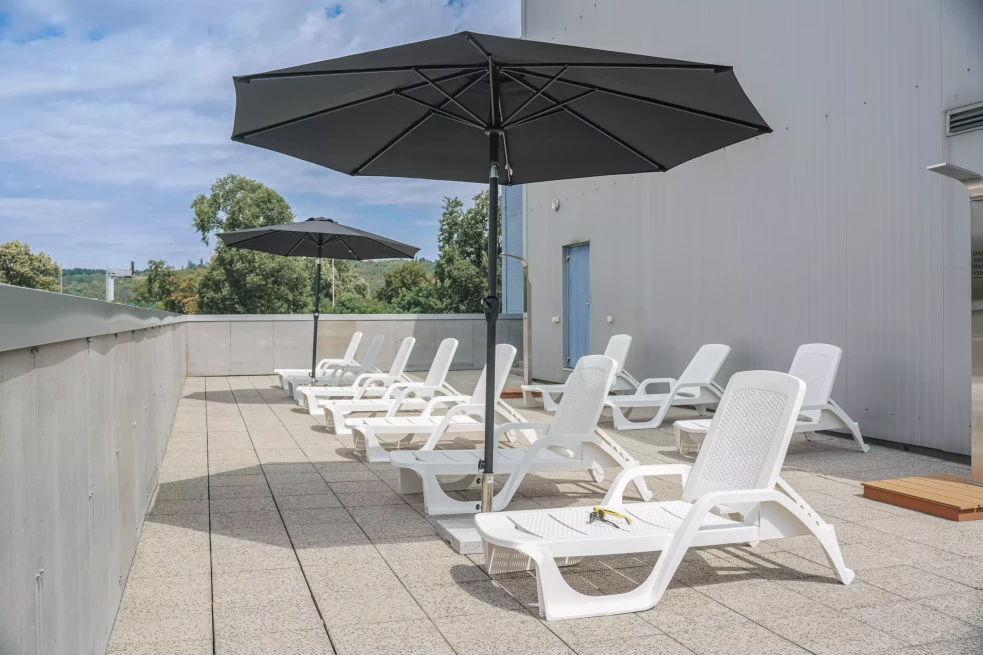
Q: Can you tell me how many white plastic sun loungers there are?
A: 10